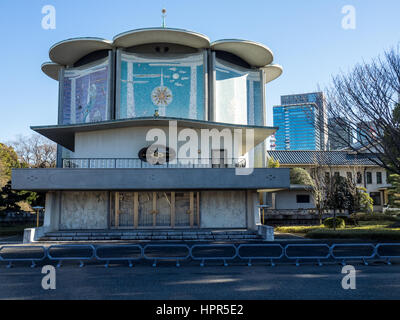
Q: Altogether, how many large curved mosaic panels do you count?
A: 3